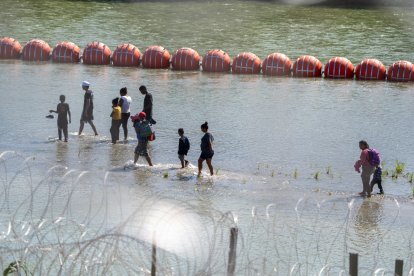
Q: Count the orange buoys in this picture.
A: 14